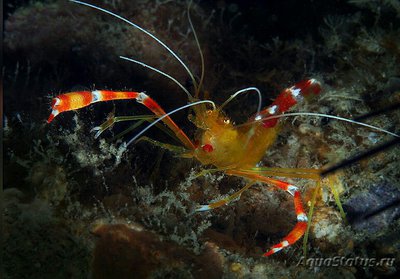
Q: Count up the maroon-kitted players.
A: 0